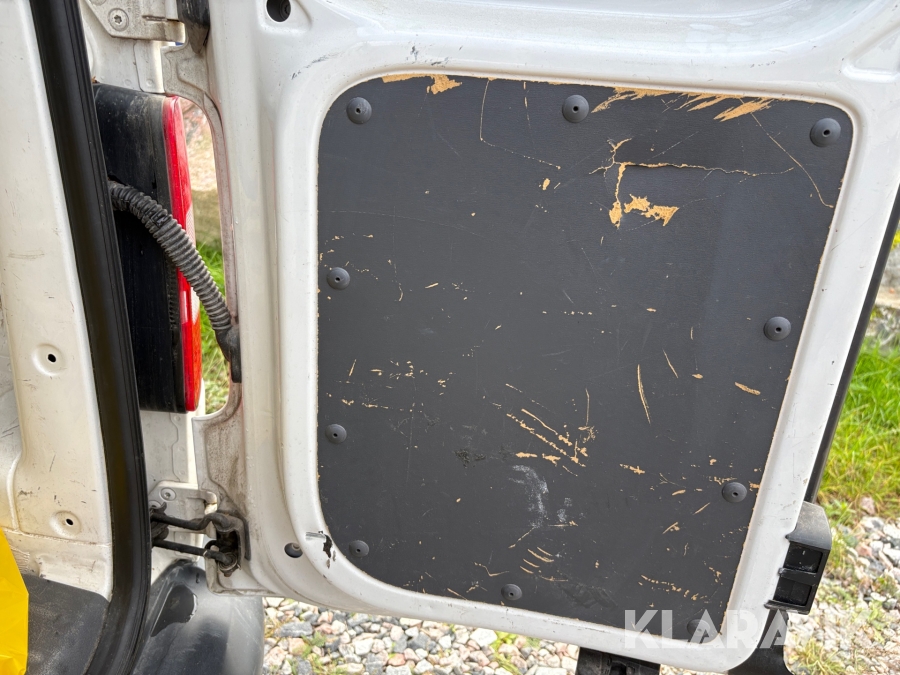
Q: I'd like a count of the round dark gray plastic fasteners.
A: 10